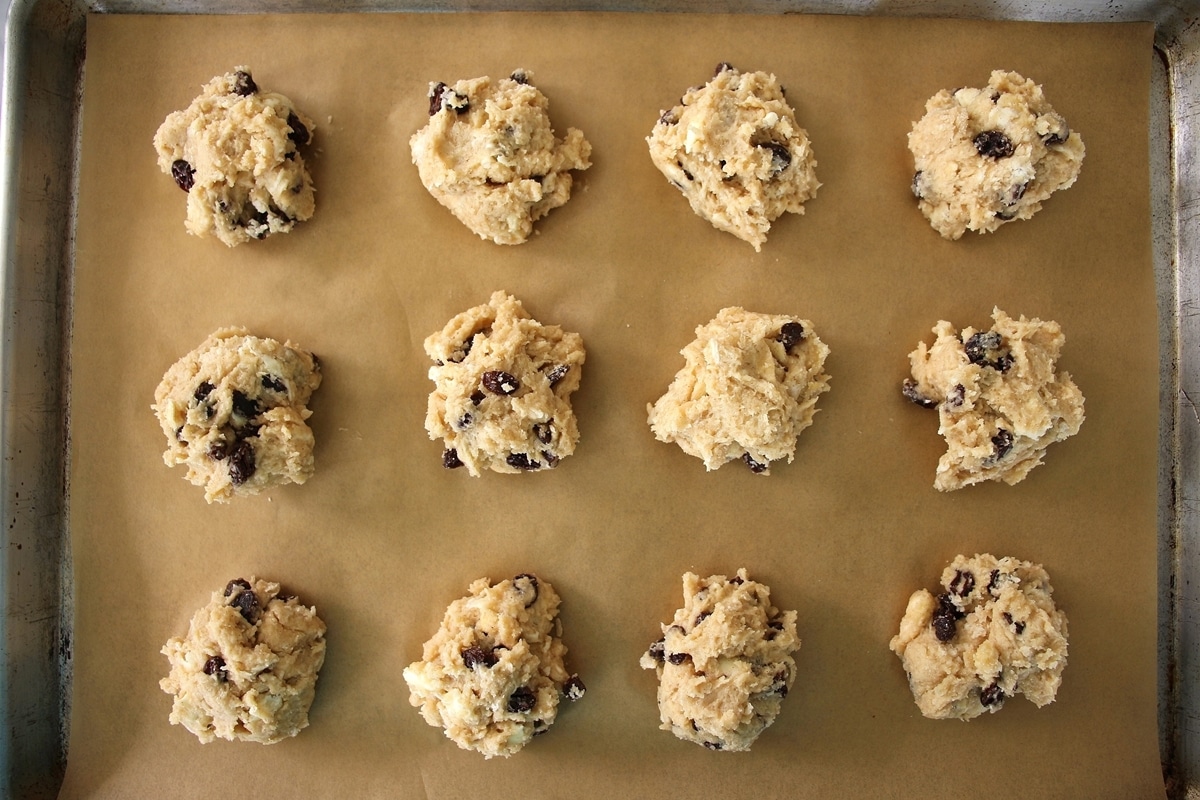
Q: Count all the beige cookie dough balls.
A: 12